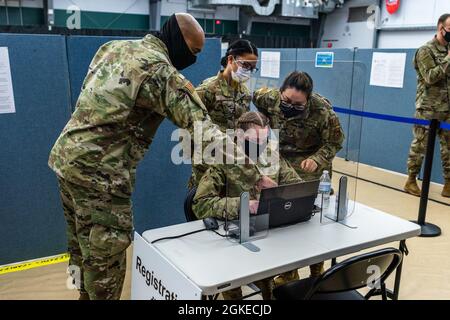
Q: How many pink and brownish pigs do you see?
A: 0